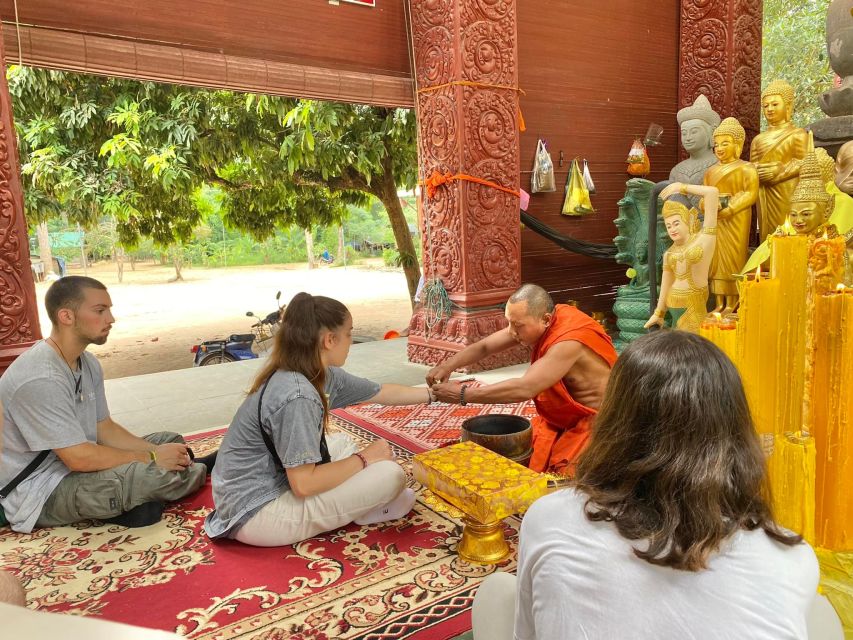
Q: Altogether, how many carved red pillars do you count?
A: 3